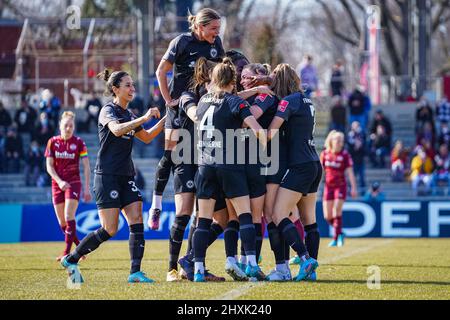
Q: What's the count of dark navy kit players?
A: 7